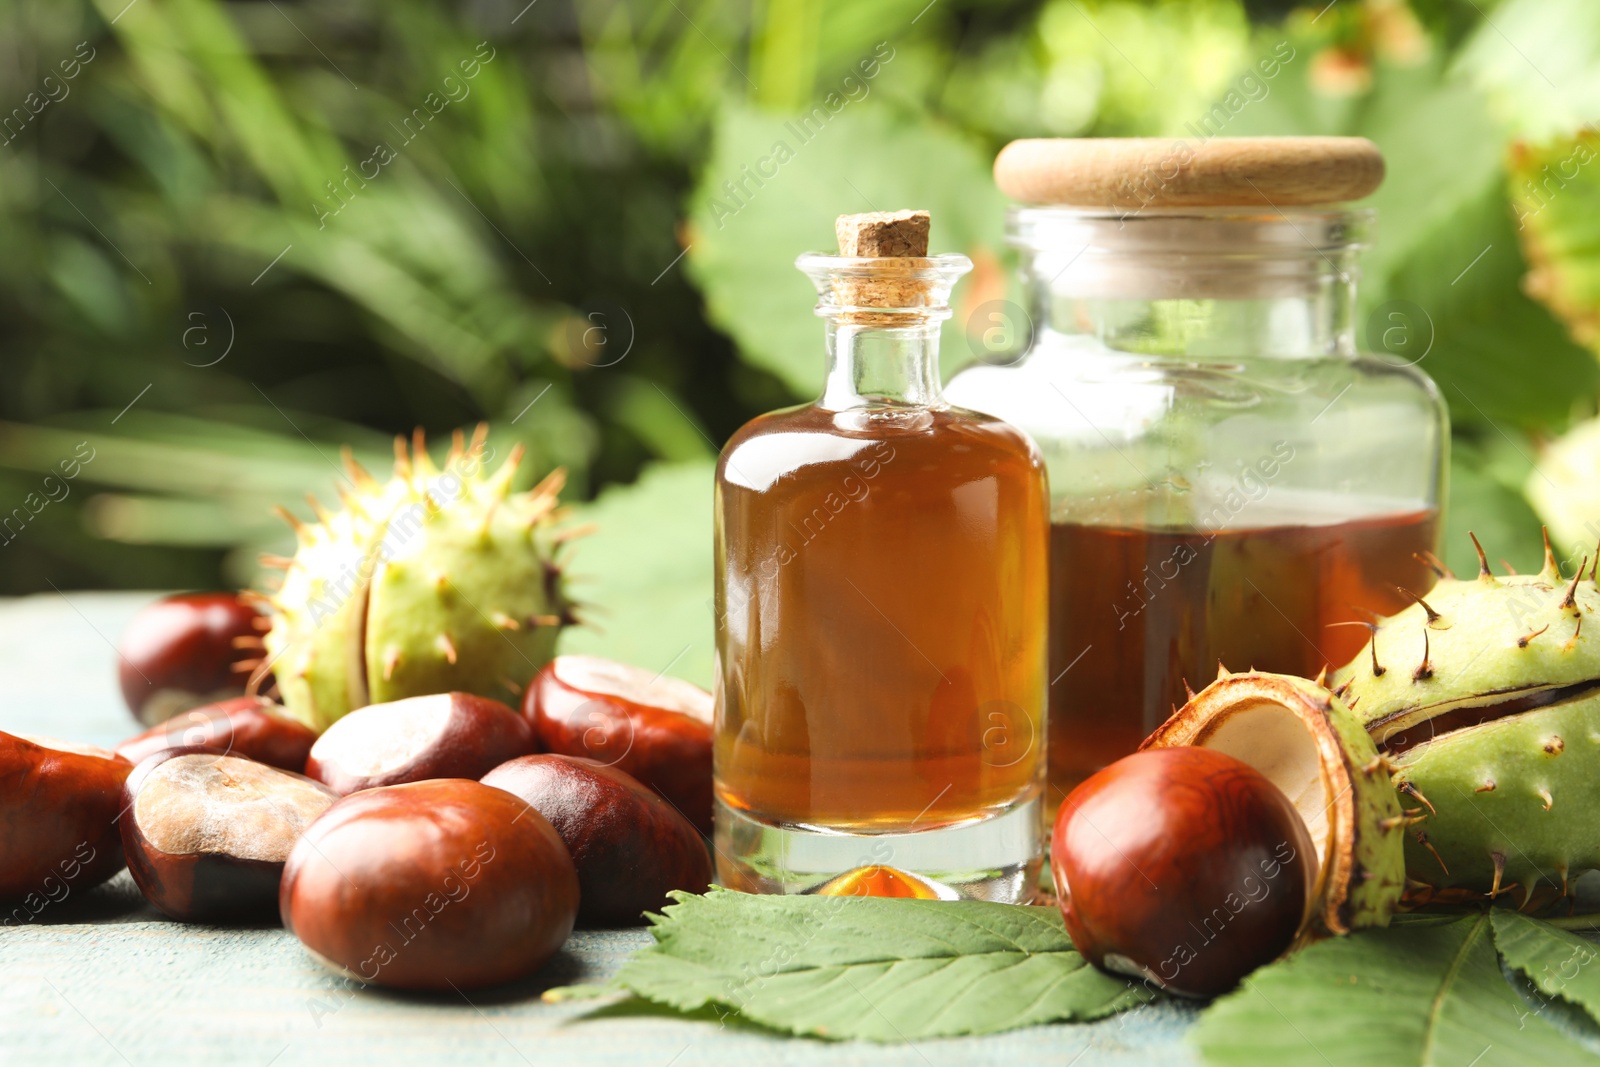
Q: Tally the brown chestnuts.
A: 9